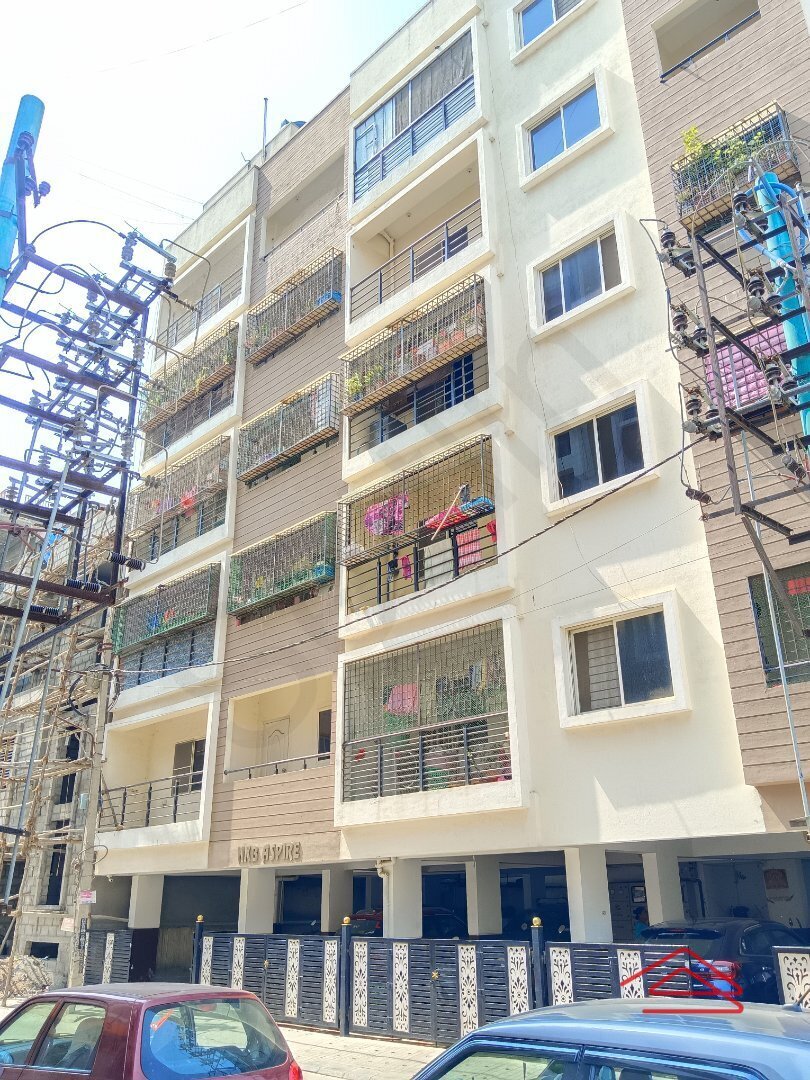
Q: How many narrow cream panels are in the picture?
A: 13